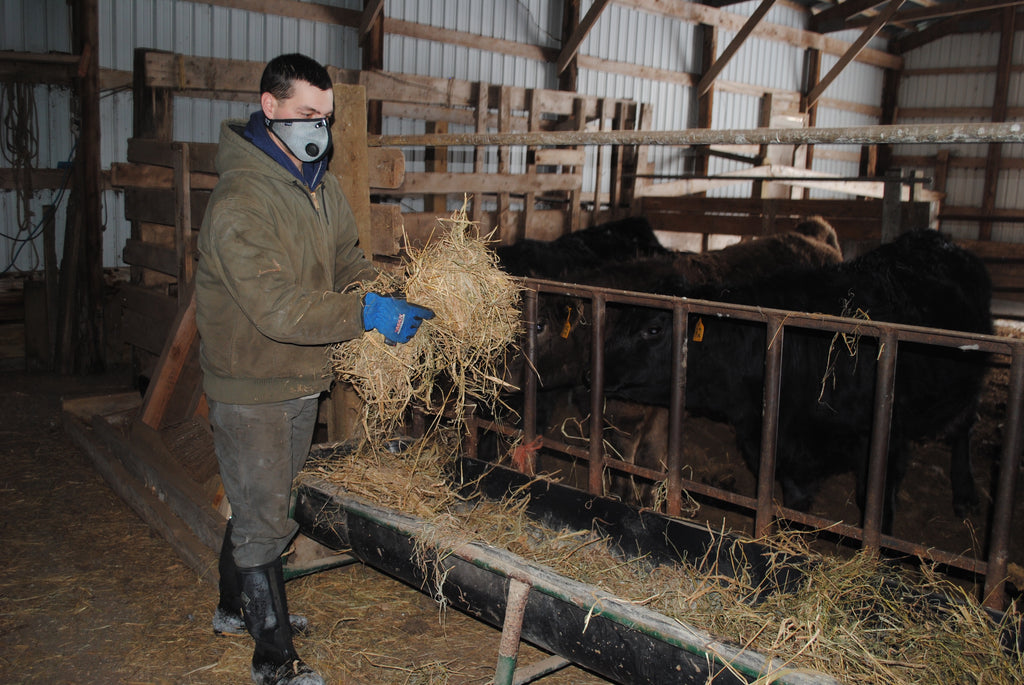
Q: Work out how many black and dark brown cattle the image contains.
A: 3